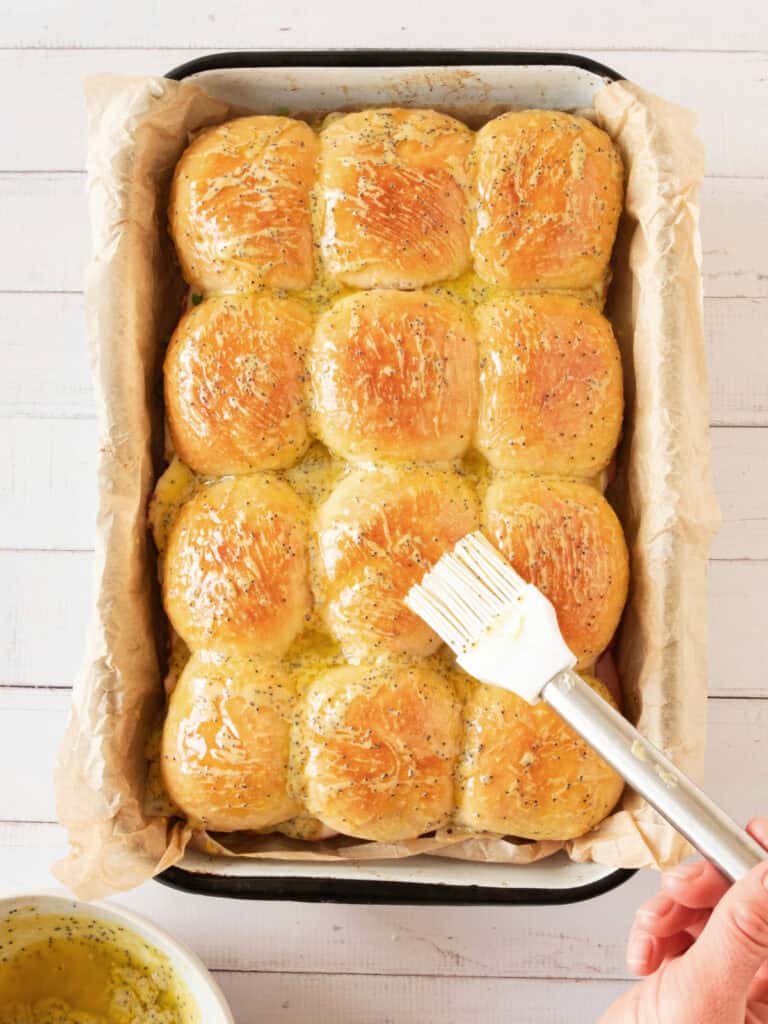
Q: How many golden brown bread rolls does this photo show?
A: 12